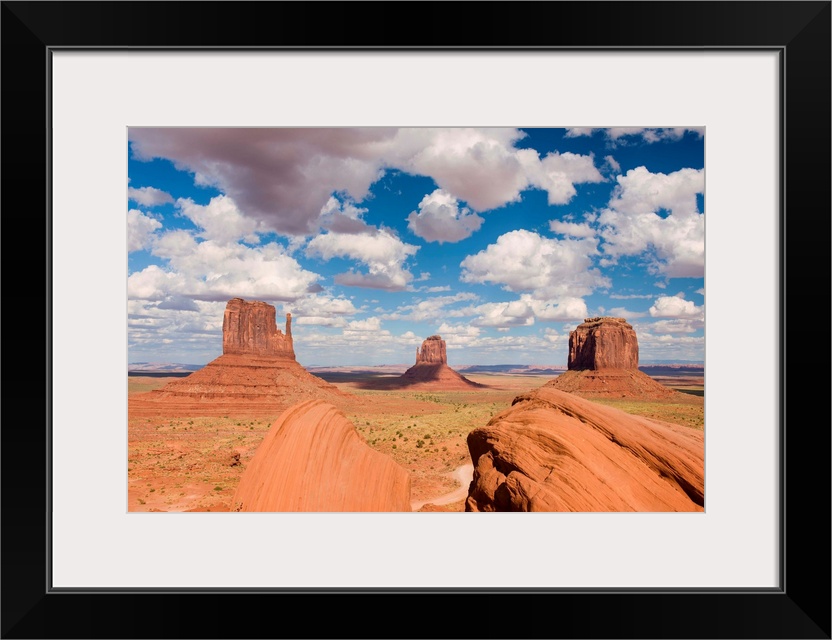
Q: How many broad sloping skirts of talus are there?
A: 3